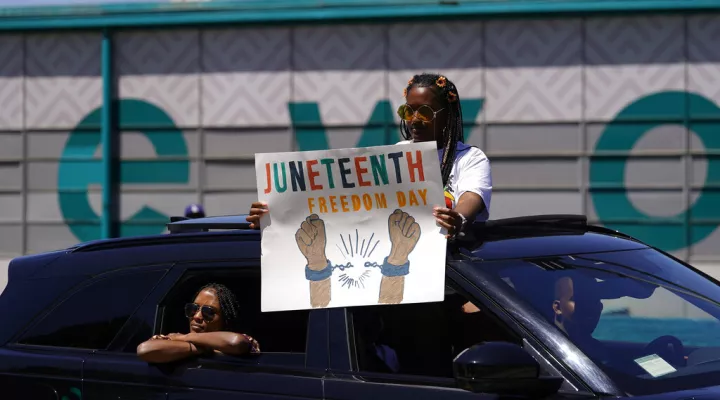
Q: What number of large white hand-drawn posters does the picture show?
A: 1